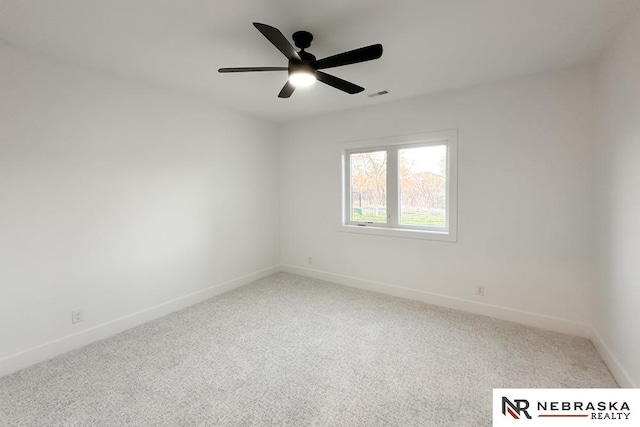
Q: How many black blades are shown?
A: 5